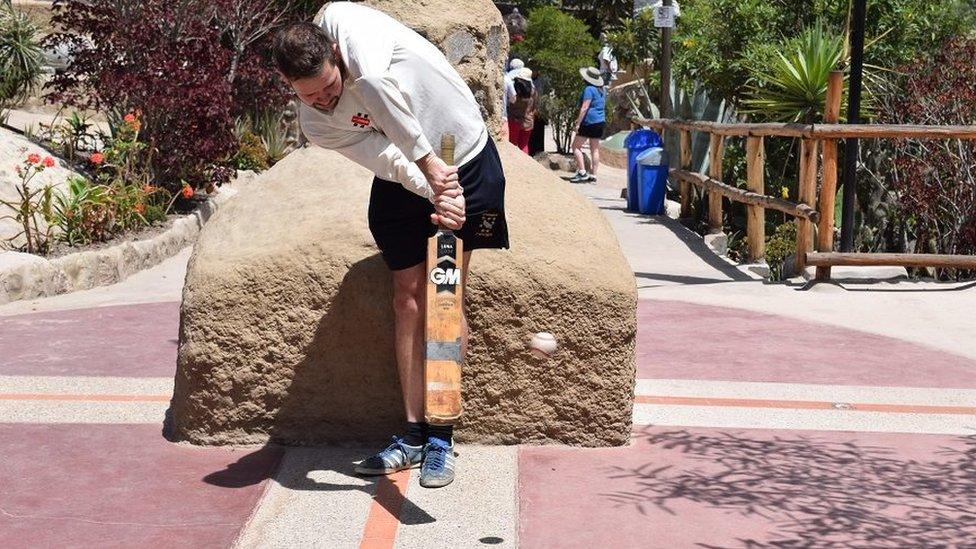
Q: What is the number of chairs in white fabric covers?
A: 0